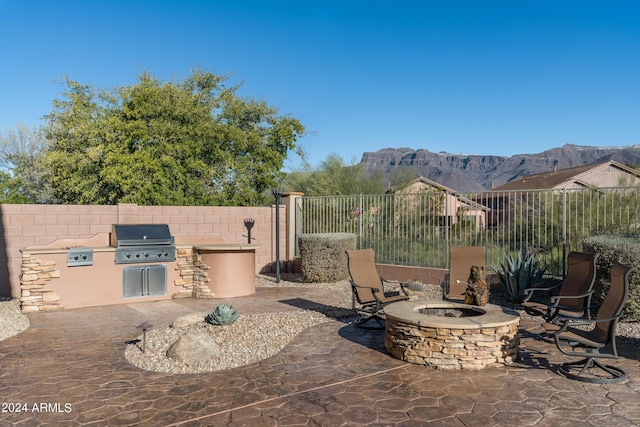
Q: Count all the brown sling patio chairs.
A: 4